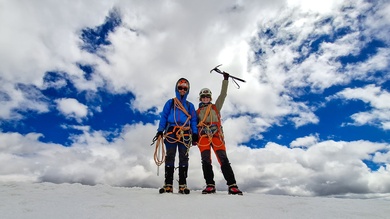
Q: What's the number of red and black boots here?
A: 2